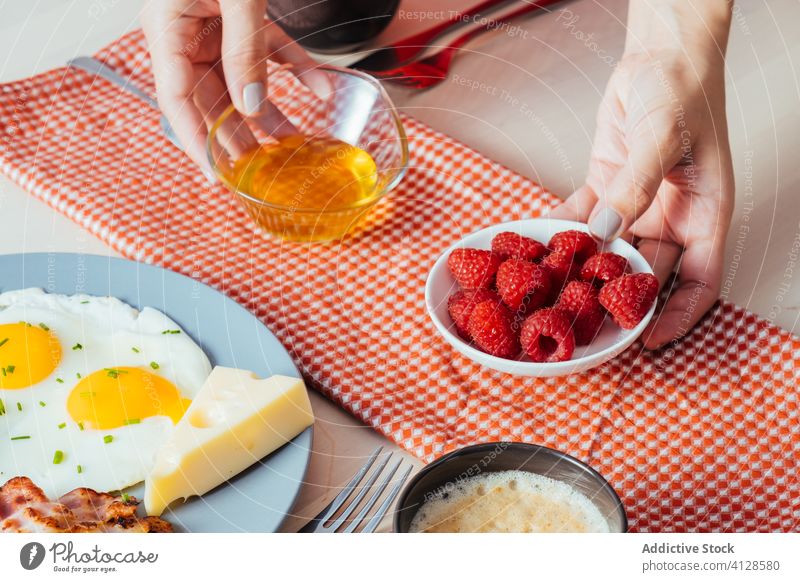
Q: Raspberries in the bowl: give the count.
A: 11